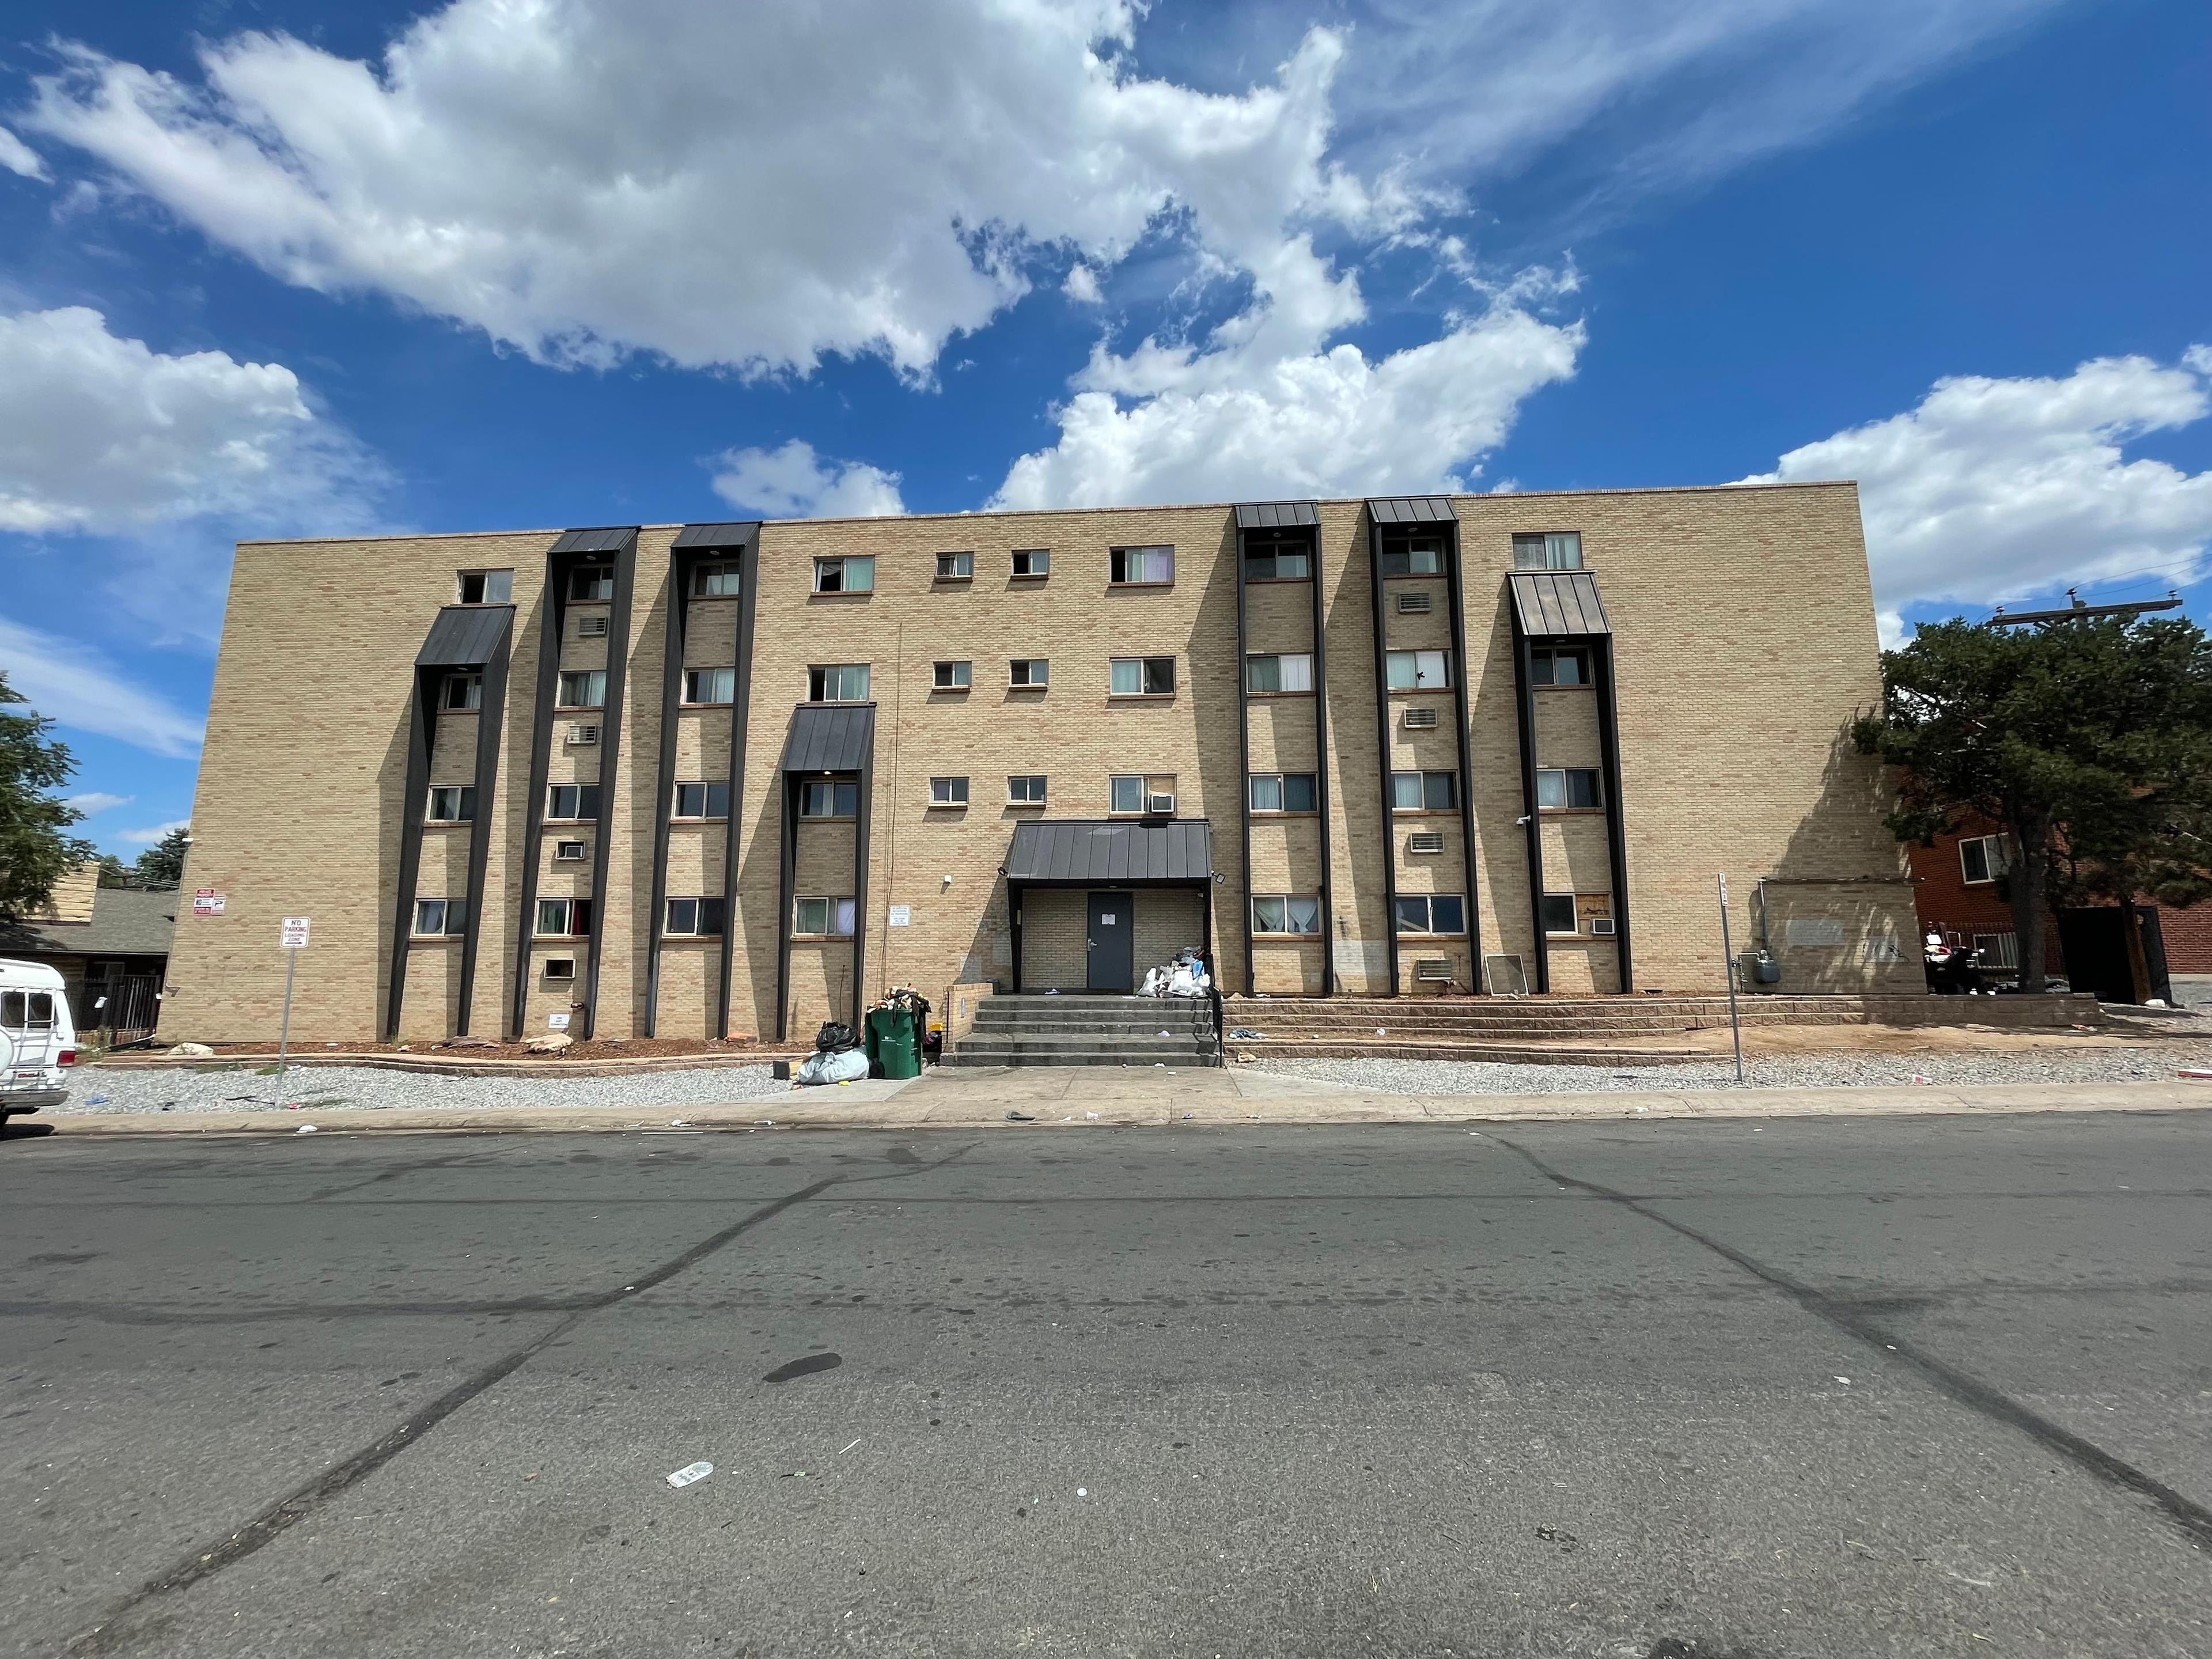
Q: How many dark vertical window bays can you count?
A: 7